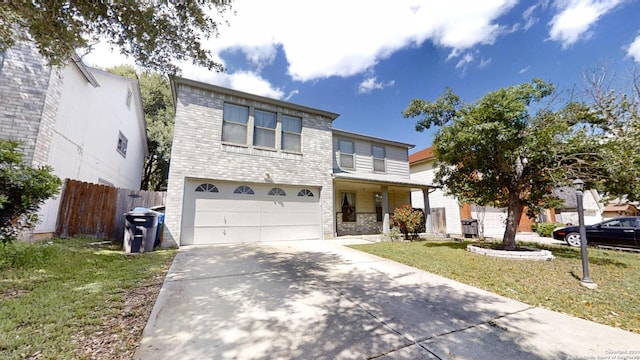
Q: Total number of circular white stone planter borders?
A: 1